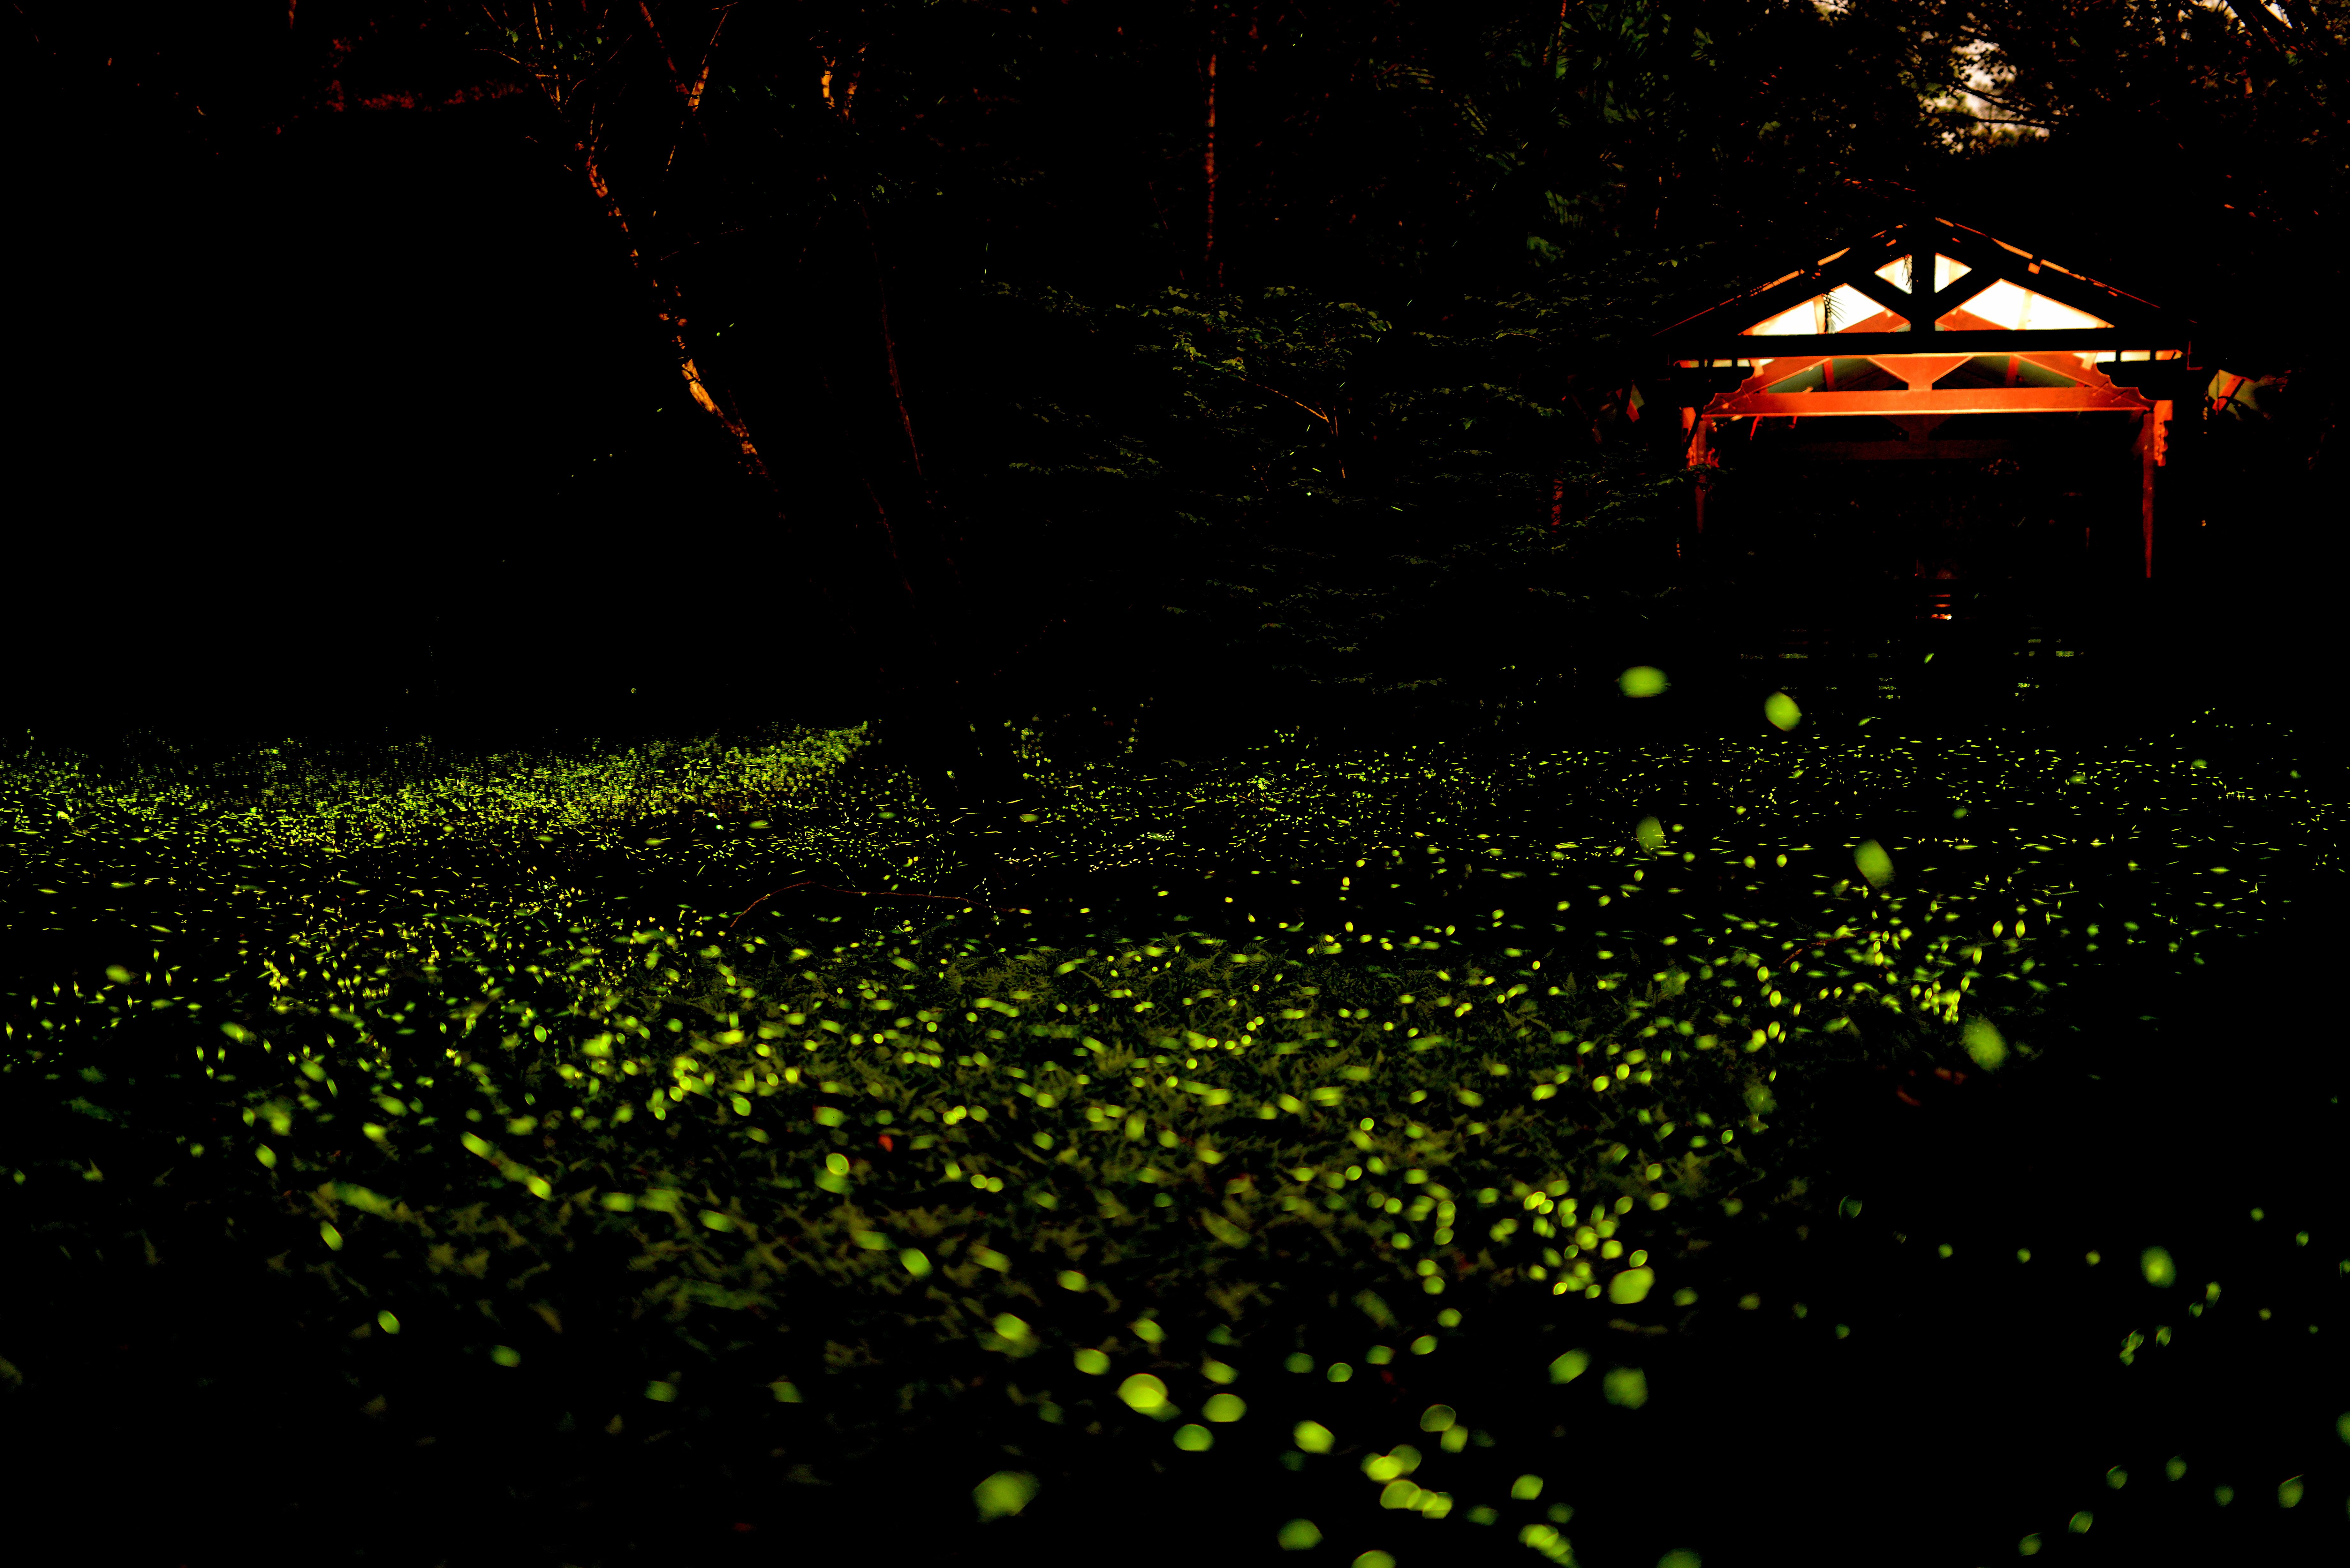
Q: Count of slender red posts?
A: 2